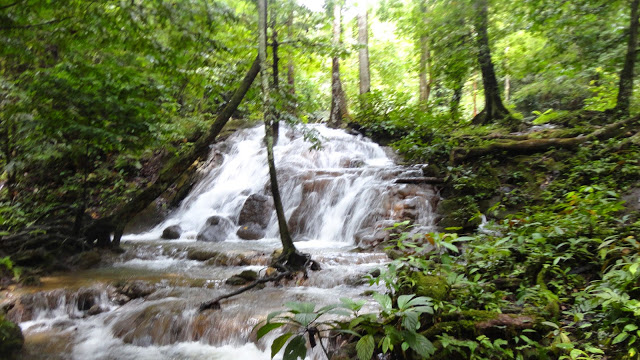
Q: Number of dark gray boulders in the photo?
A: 4